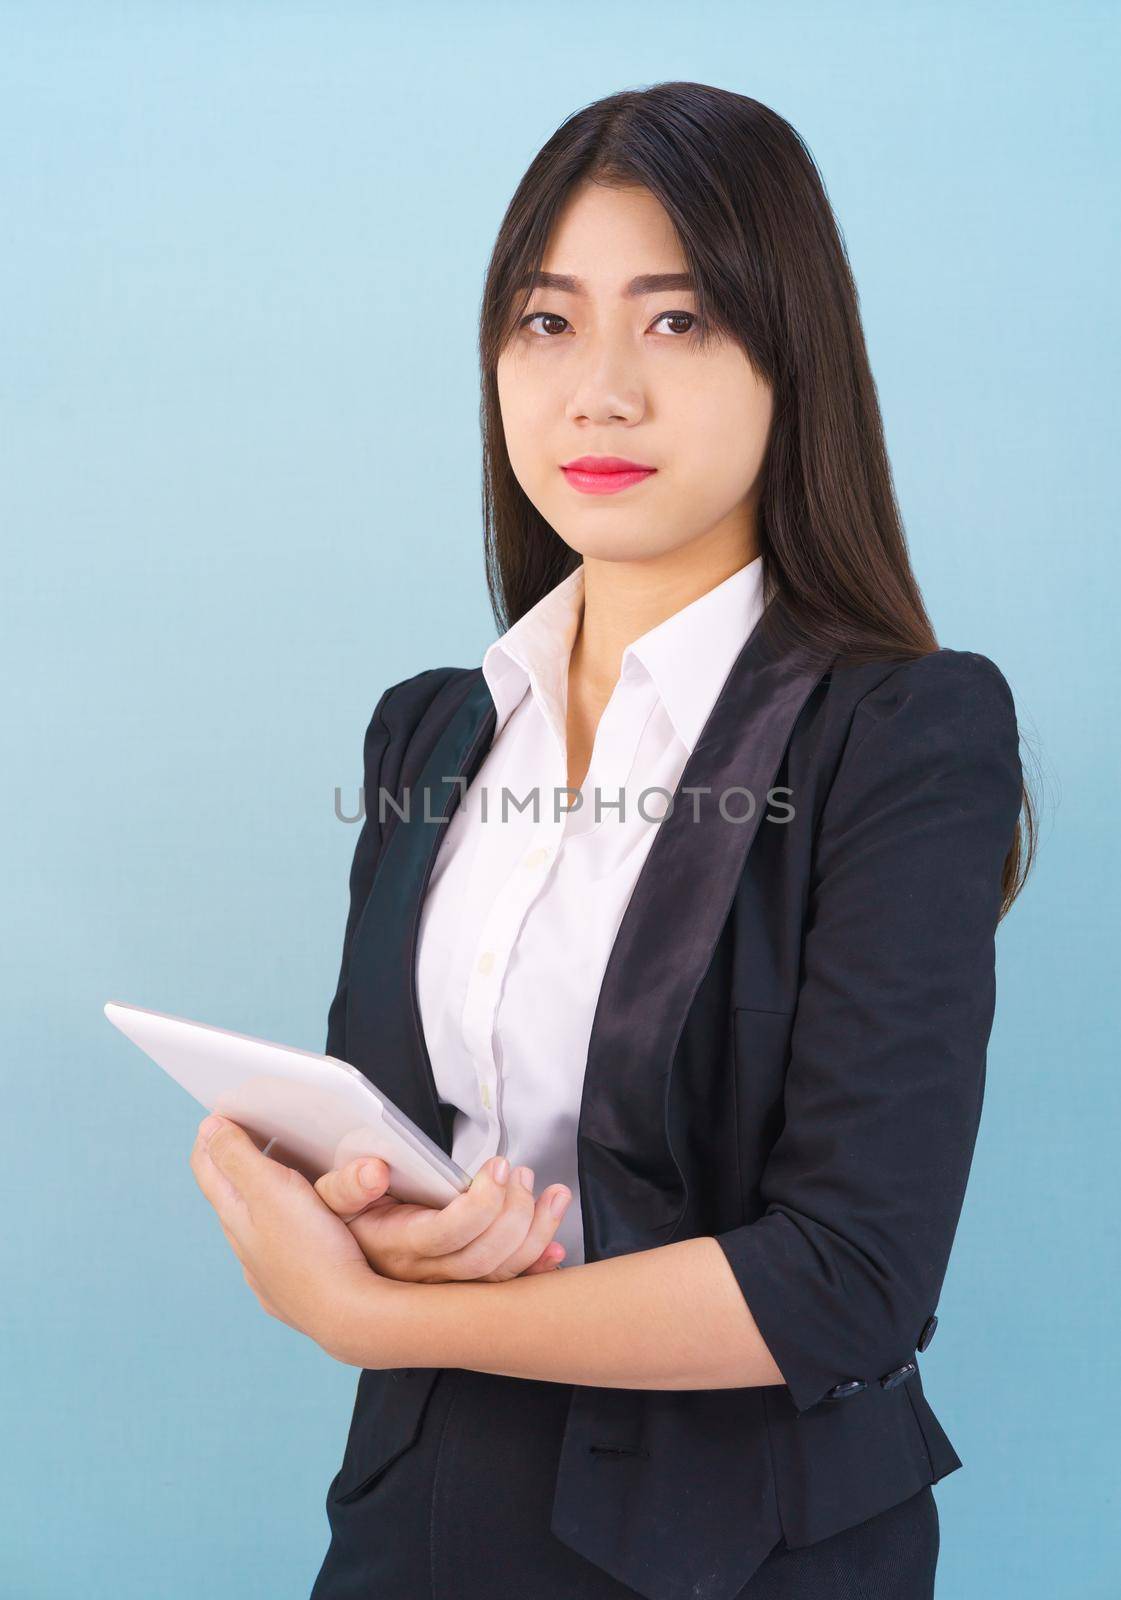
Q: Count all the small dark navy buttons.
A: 3